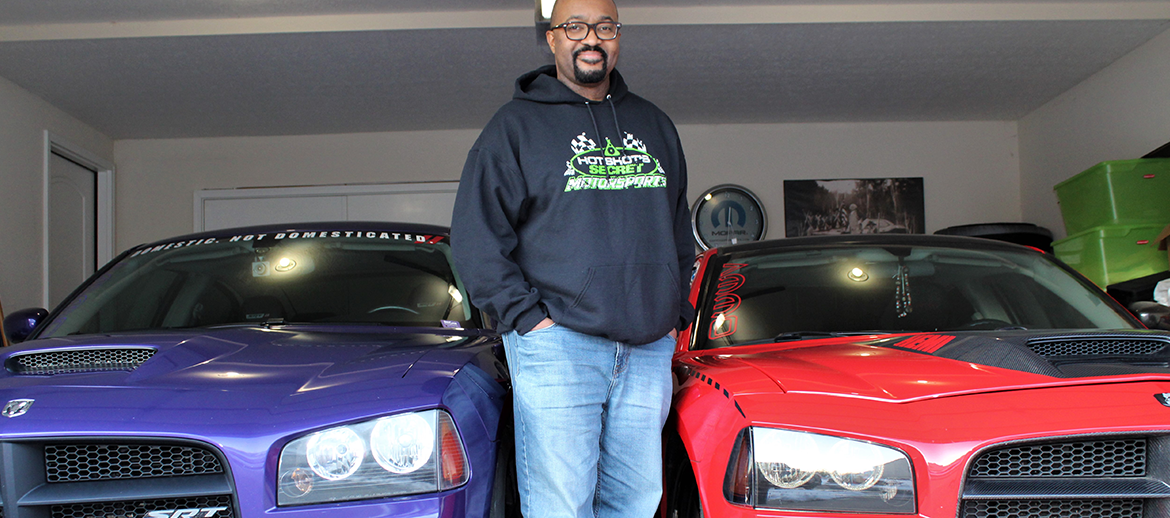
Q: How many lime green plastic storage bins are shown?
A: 2